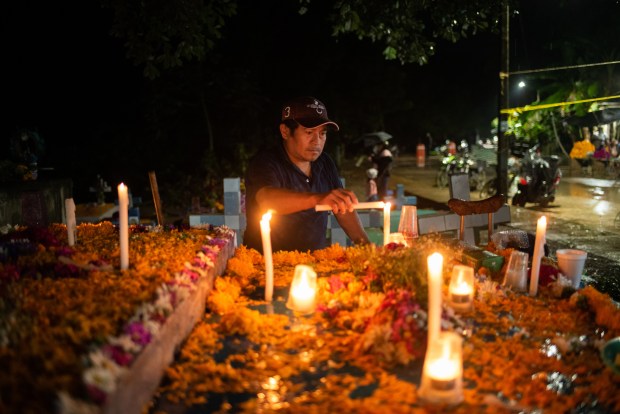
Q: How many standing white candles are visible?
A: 6